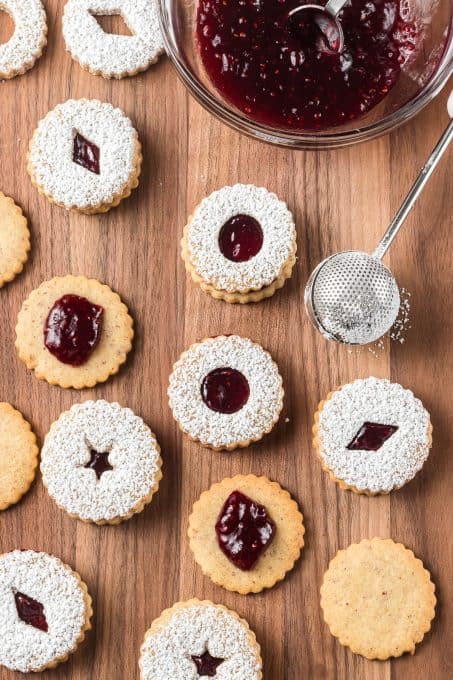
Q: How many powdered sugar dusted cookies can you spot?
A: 9